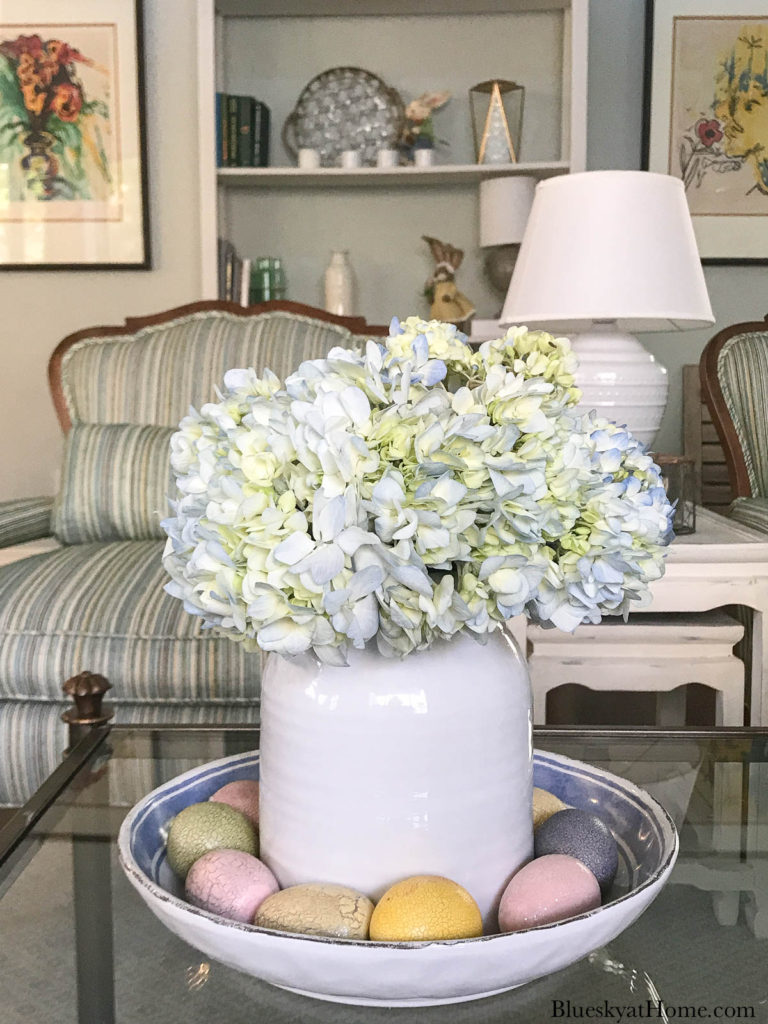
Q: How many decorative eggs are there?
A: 8